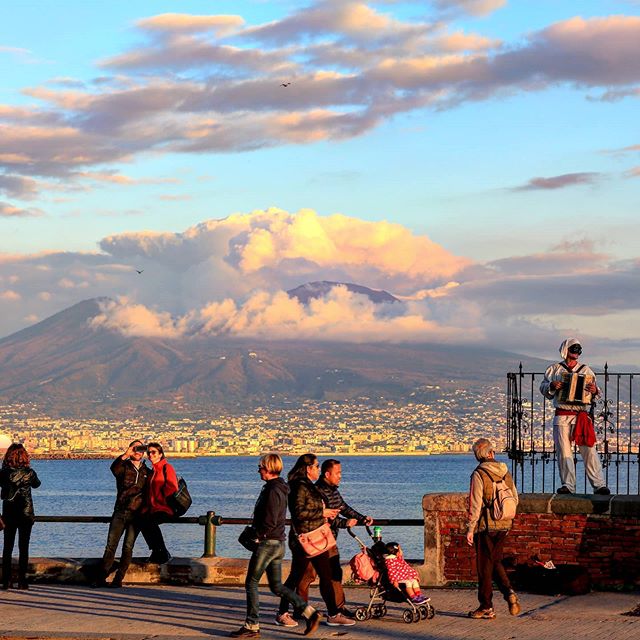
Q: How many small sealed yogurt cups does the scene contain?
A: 0